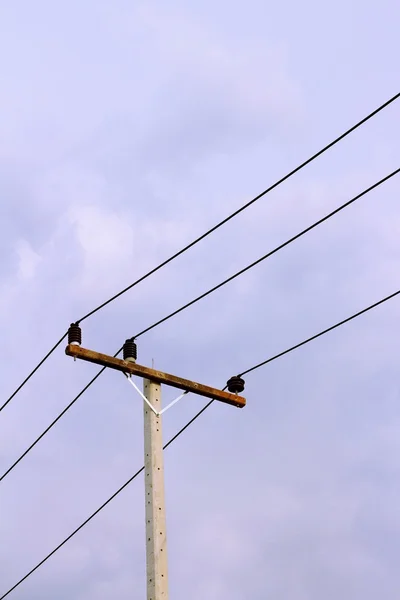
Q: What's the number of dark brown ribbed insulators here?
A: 3